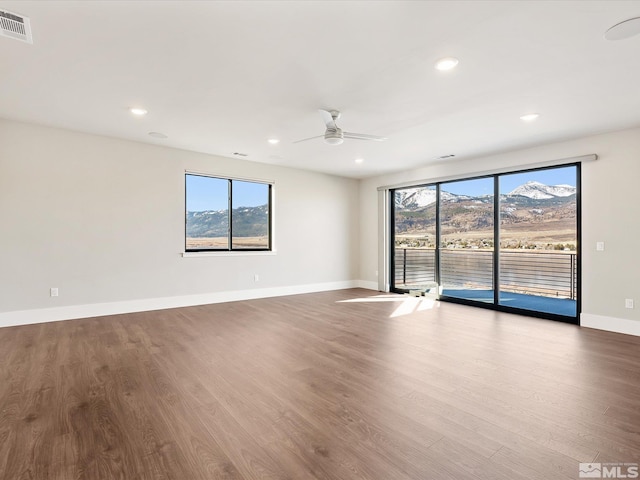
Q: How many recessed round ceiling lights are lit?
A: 5